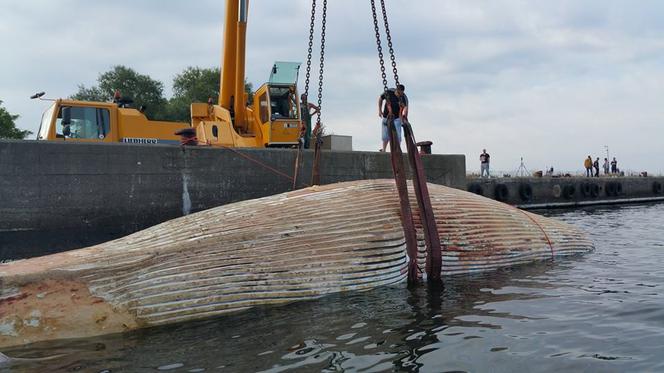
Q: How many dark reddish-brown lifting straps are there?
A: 2